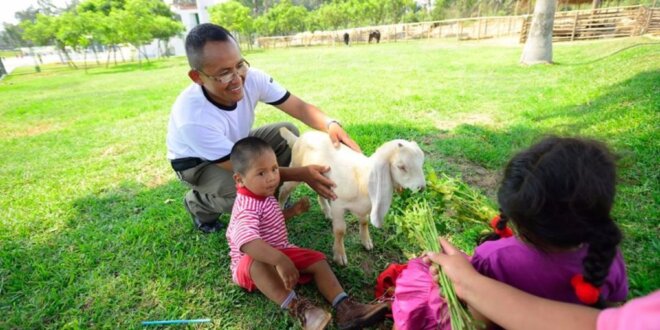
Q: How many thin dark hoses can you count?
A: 1